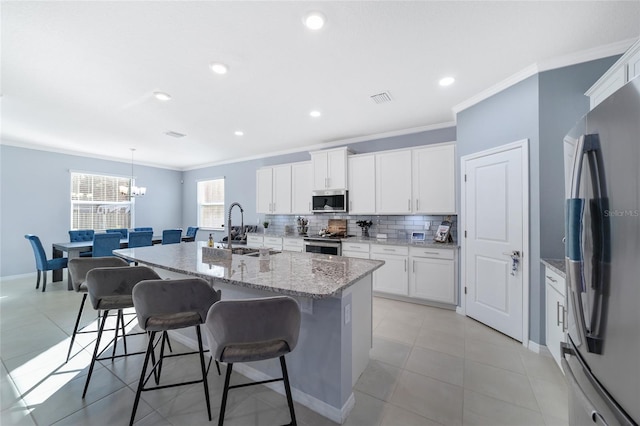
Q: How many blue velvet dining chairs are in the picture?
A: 8